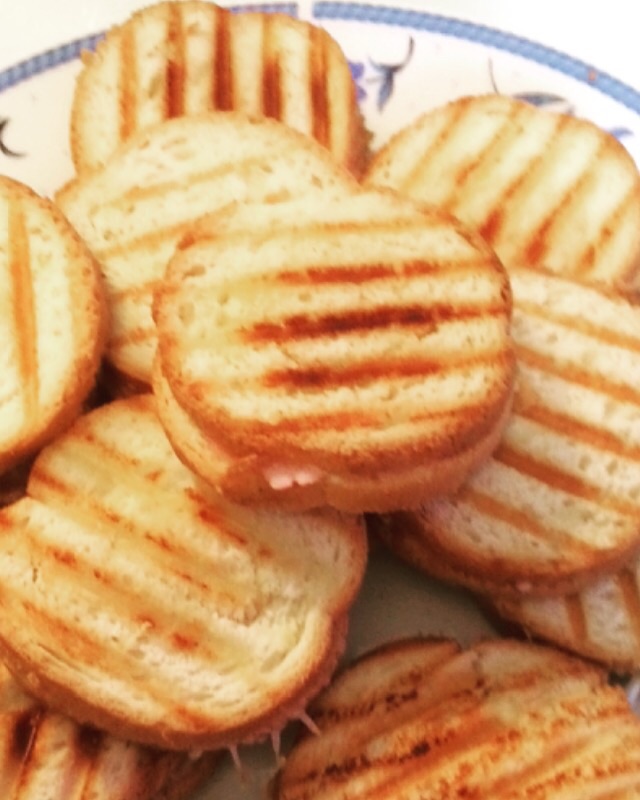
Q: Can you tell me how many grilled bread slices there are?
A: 10